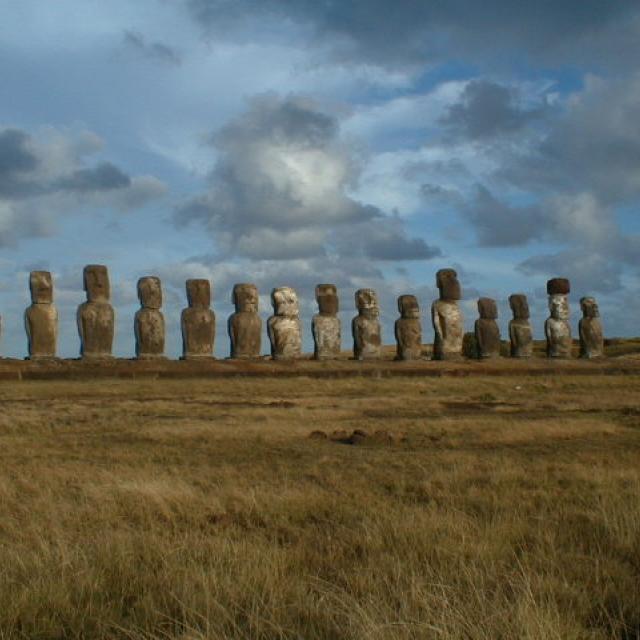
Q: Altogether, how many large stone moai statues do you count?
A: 14